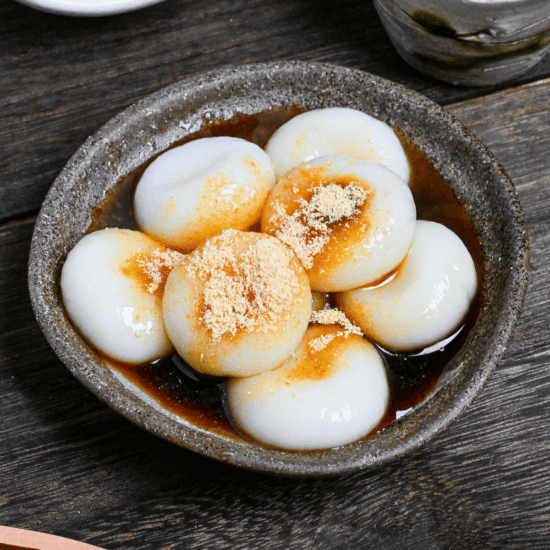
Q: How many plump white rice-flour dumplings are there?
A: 7